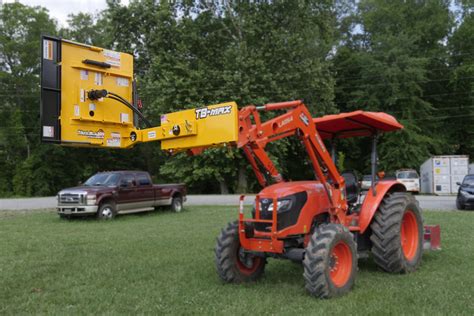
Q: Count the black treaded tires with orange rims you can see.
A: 3